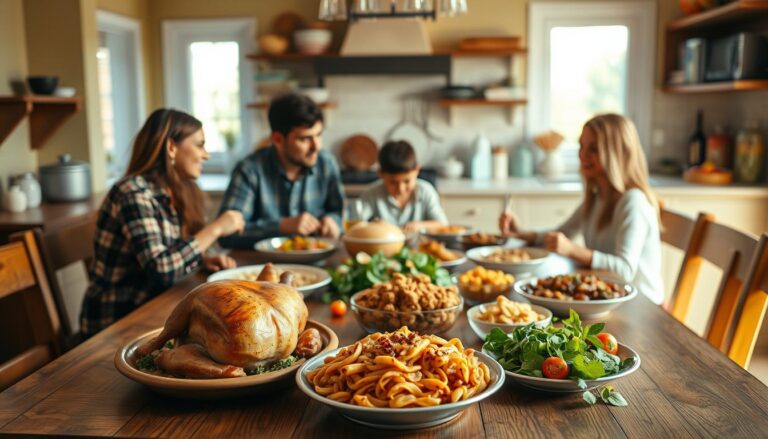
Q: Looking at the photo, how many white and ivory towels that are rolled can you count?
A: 0